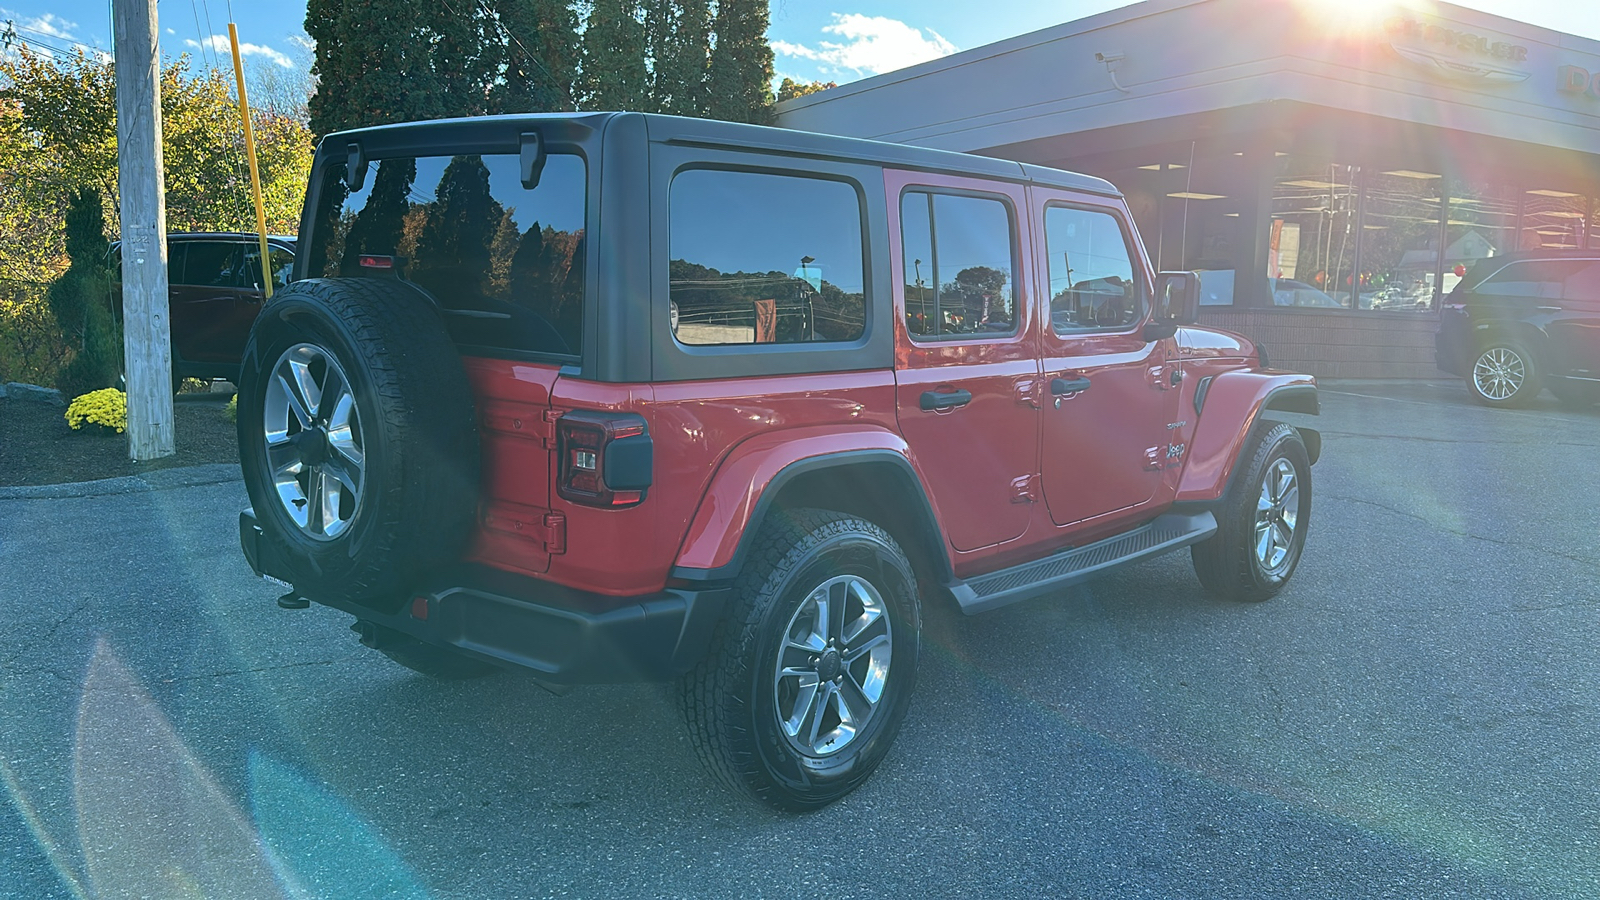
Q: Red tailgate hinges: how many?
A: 2